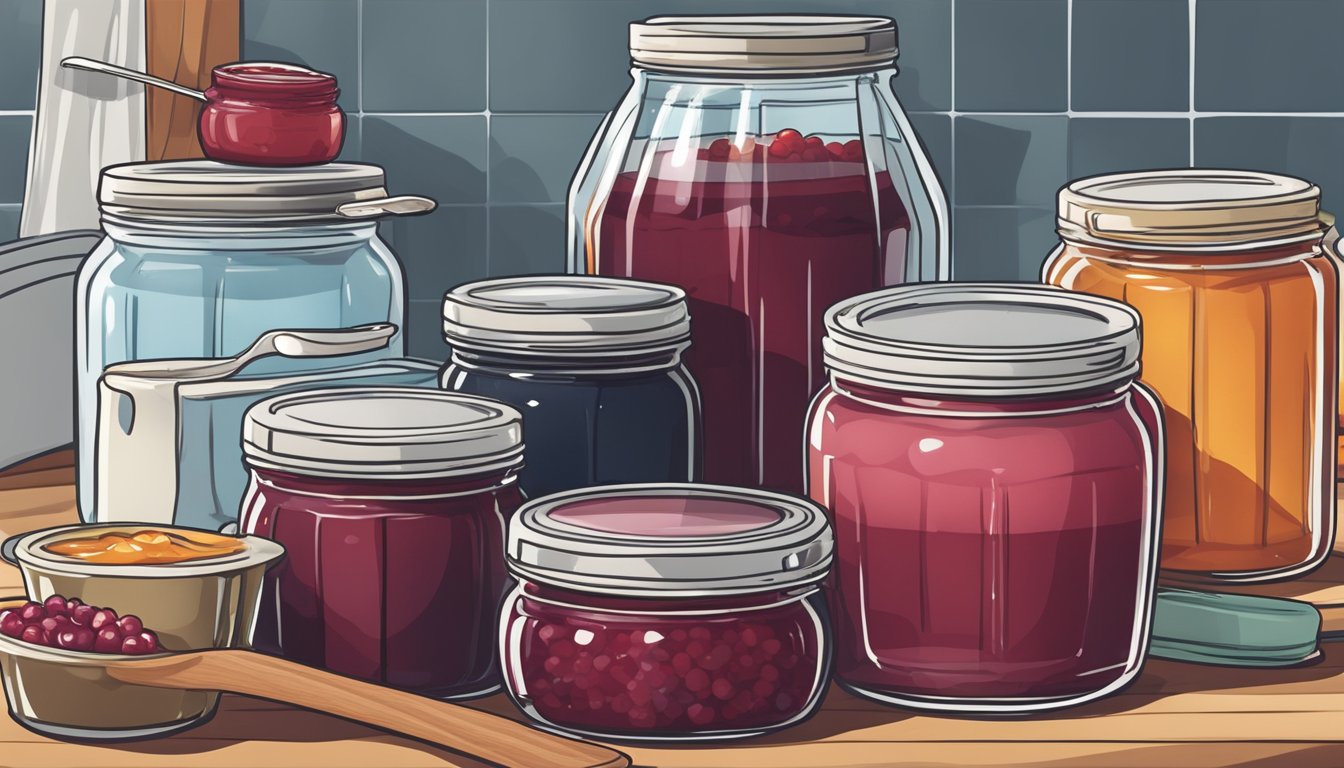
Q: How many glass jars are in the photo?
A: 8